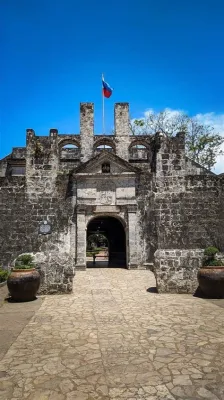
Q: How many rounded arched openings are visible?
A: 4